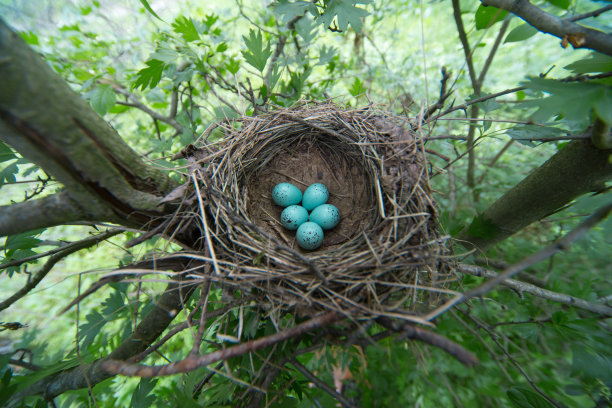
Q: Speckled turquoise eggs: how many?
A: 5